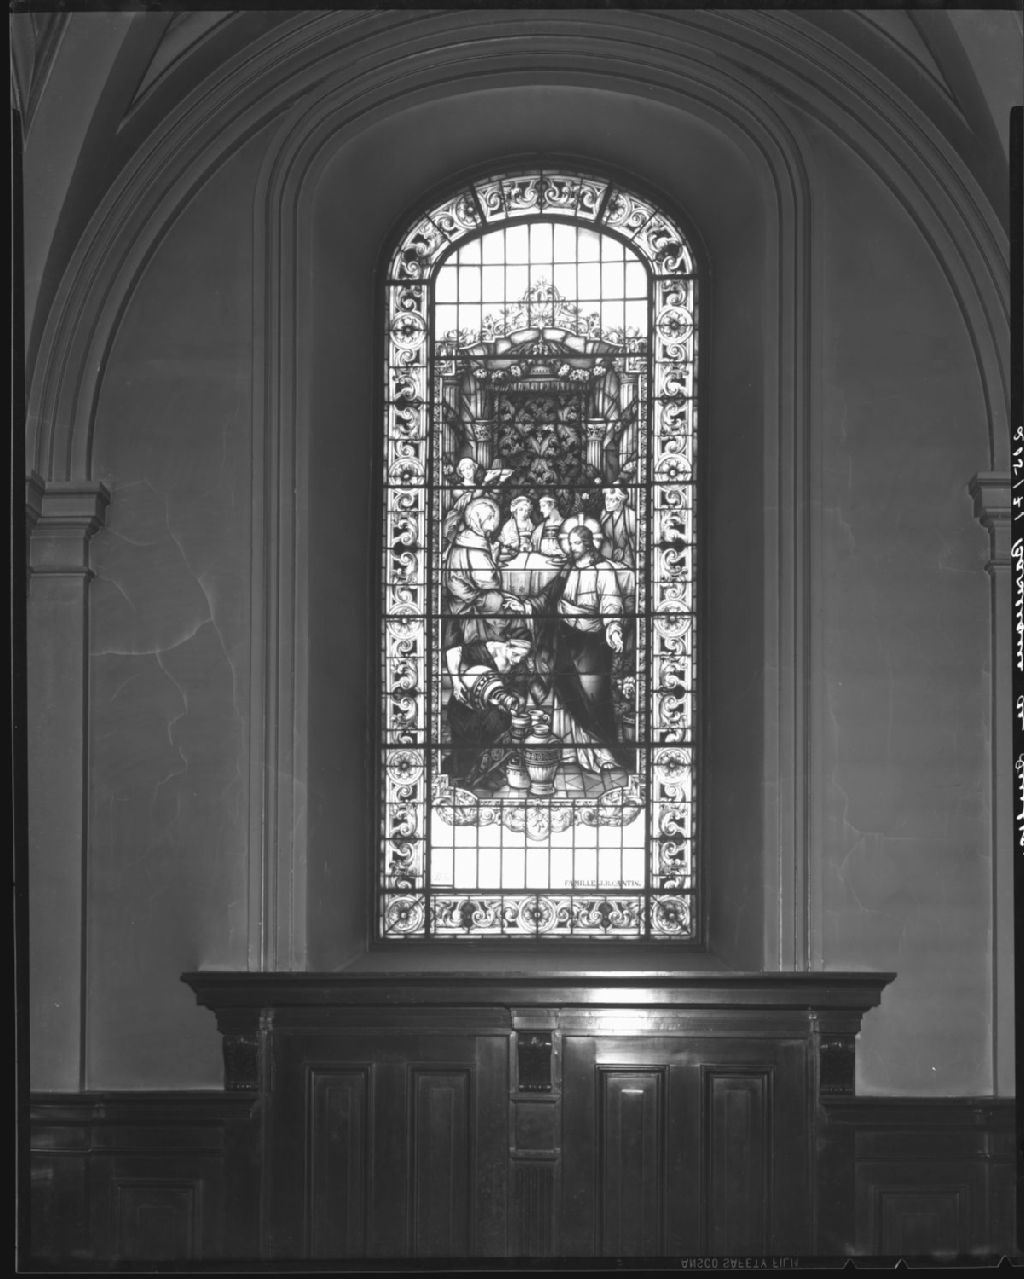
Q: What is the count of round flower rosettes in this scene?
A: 13